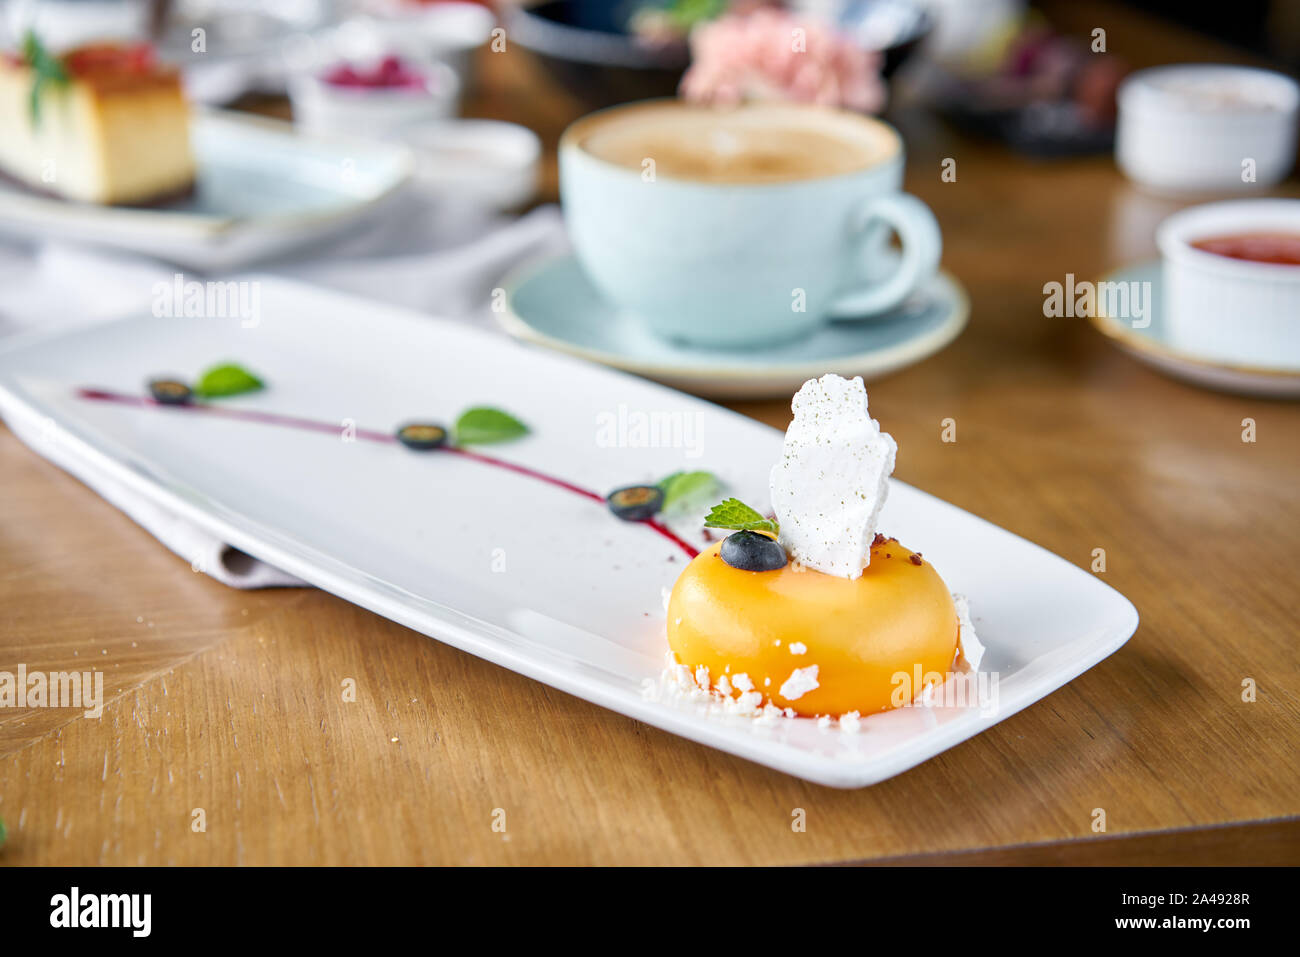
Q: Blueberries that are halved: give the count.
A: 3